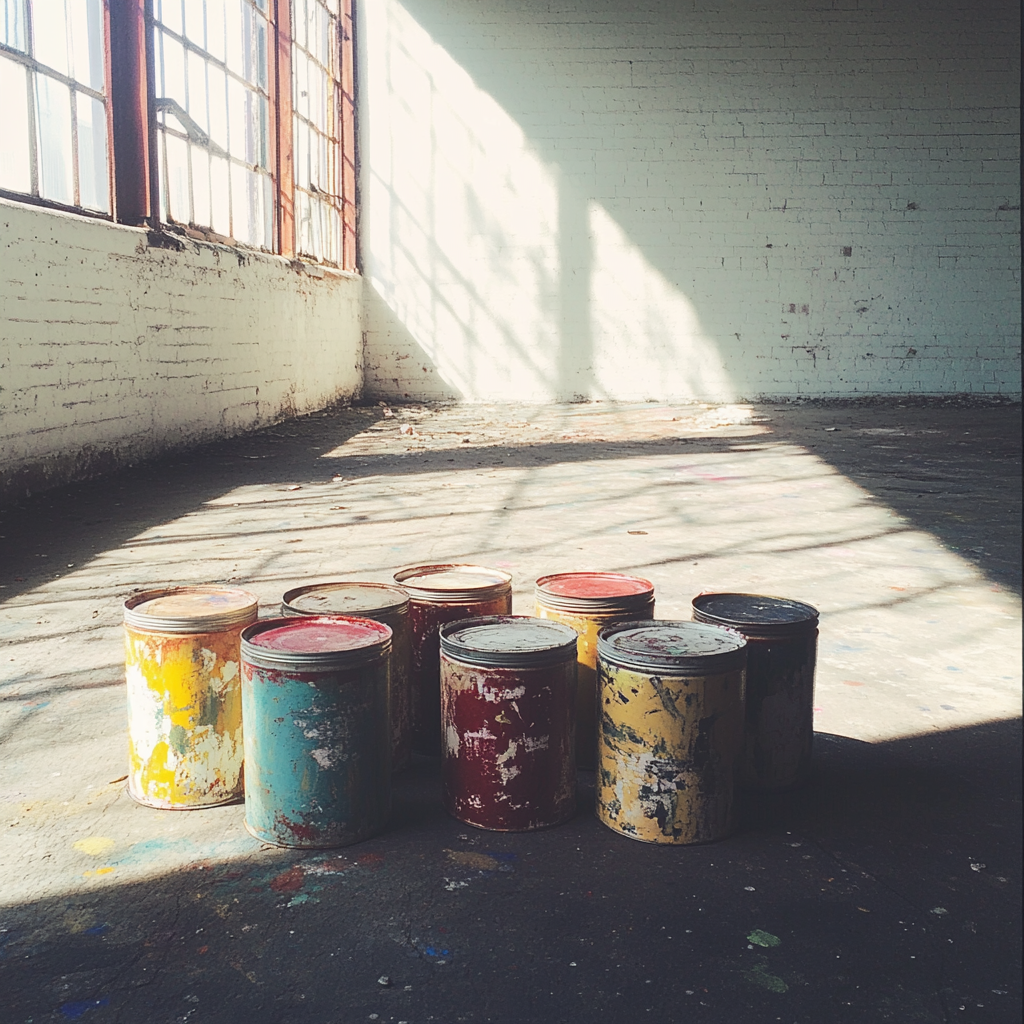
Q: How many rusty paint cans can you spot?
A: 8